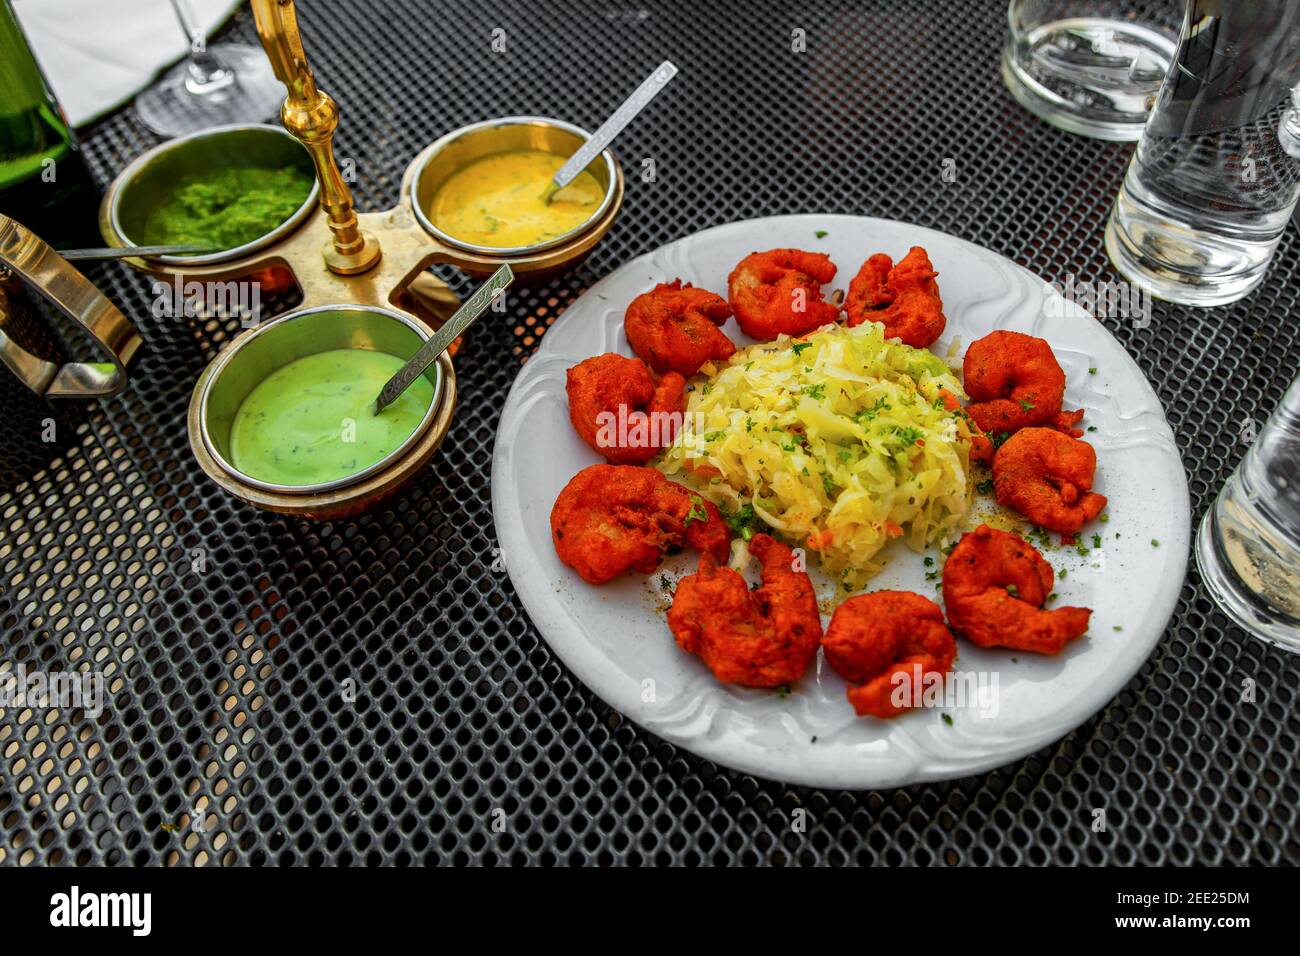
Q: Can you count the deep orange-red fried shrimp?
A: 10